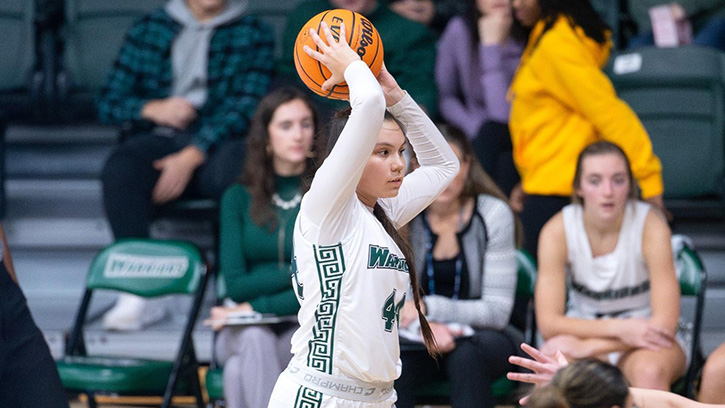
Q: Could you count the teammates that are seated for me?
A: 1